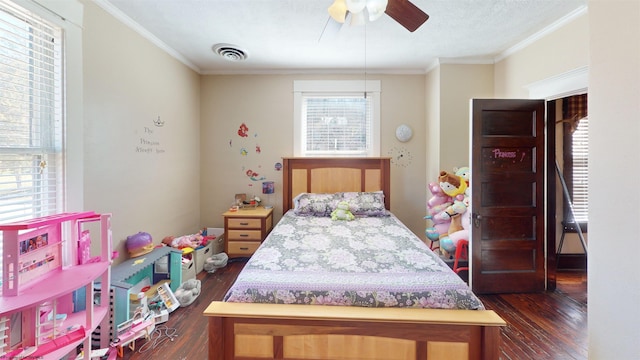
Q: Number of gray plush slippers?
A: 2